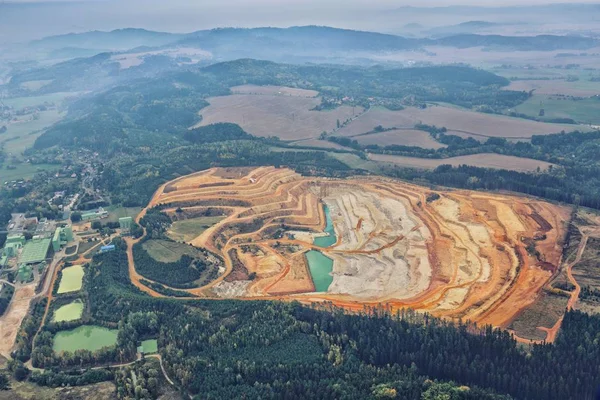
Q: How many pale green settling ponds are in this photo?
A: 4